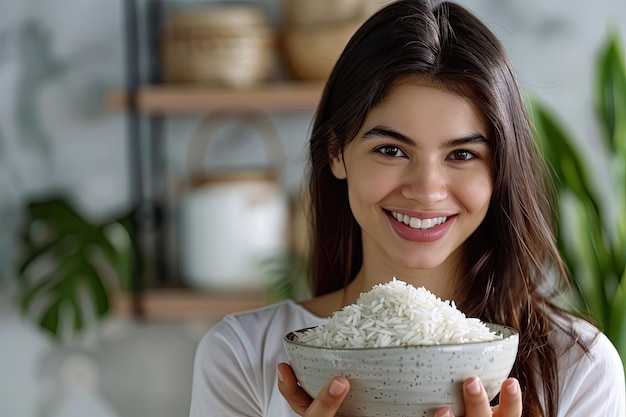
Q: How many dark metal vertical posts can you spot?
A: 2